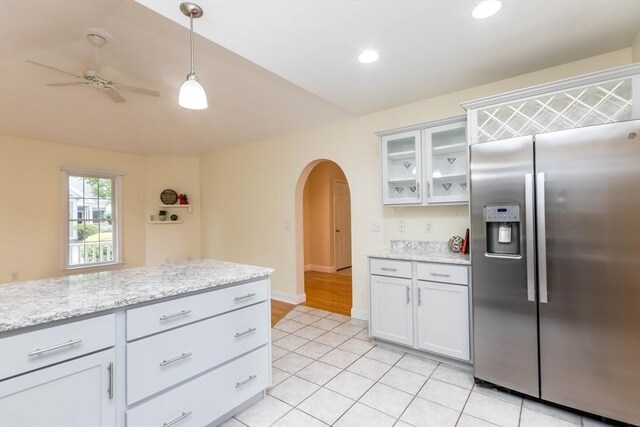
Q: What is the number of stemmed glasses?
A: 6